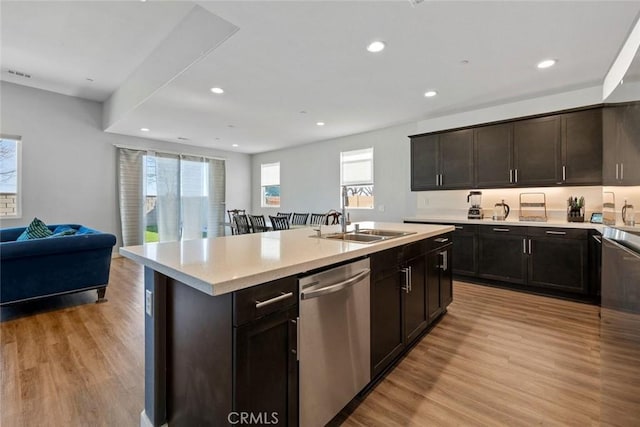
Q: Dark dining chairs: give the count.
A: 8